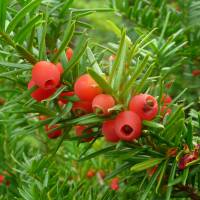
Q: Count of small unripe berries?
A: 0